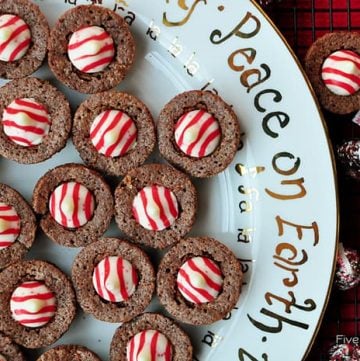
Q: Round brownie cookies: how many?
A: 15